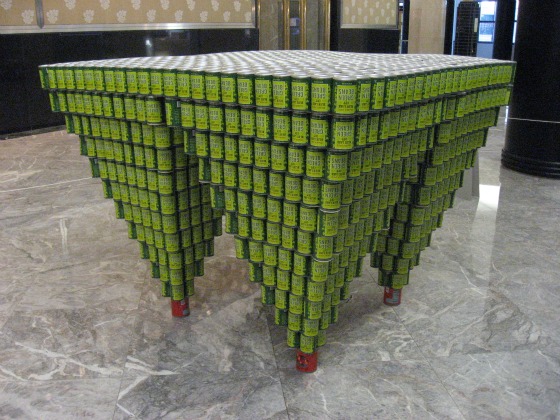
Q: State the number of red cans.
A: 3